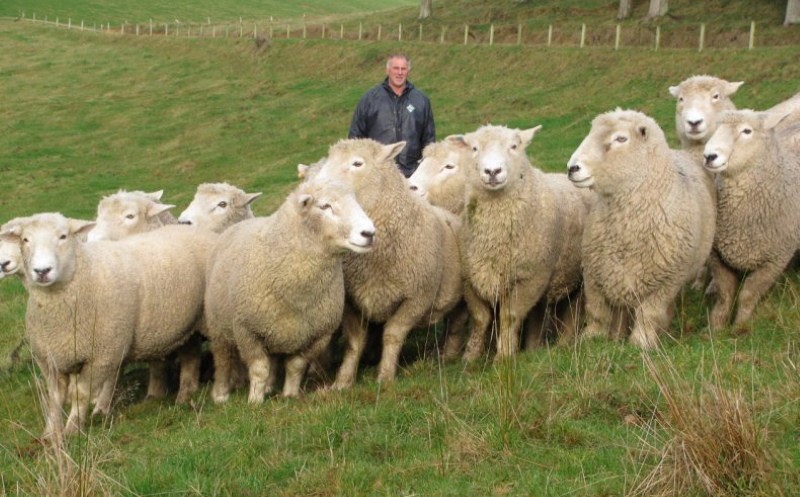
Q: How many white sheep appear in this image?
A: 11